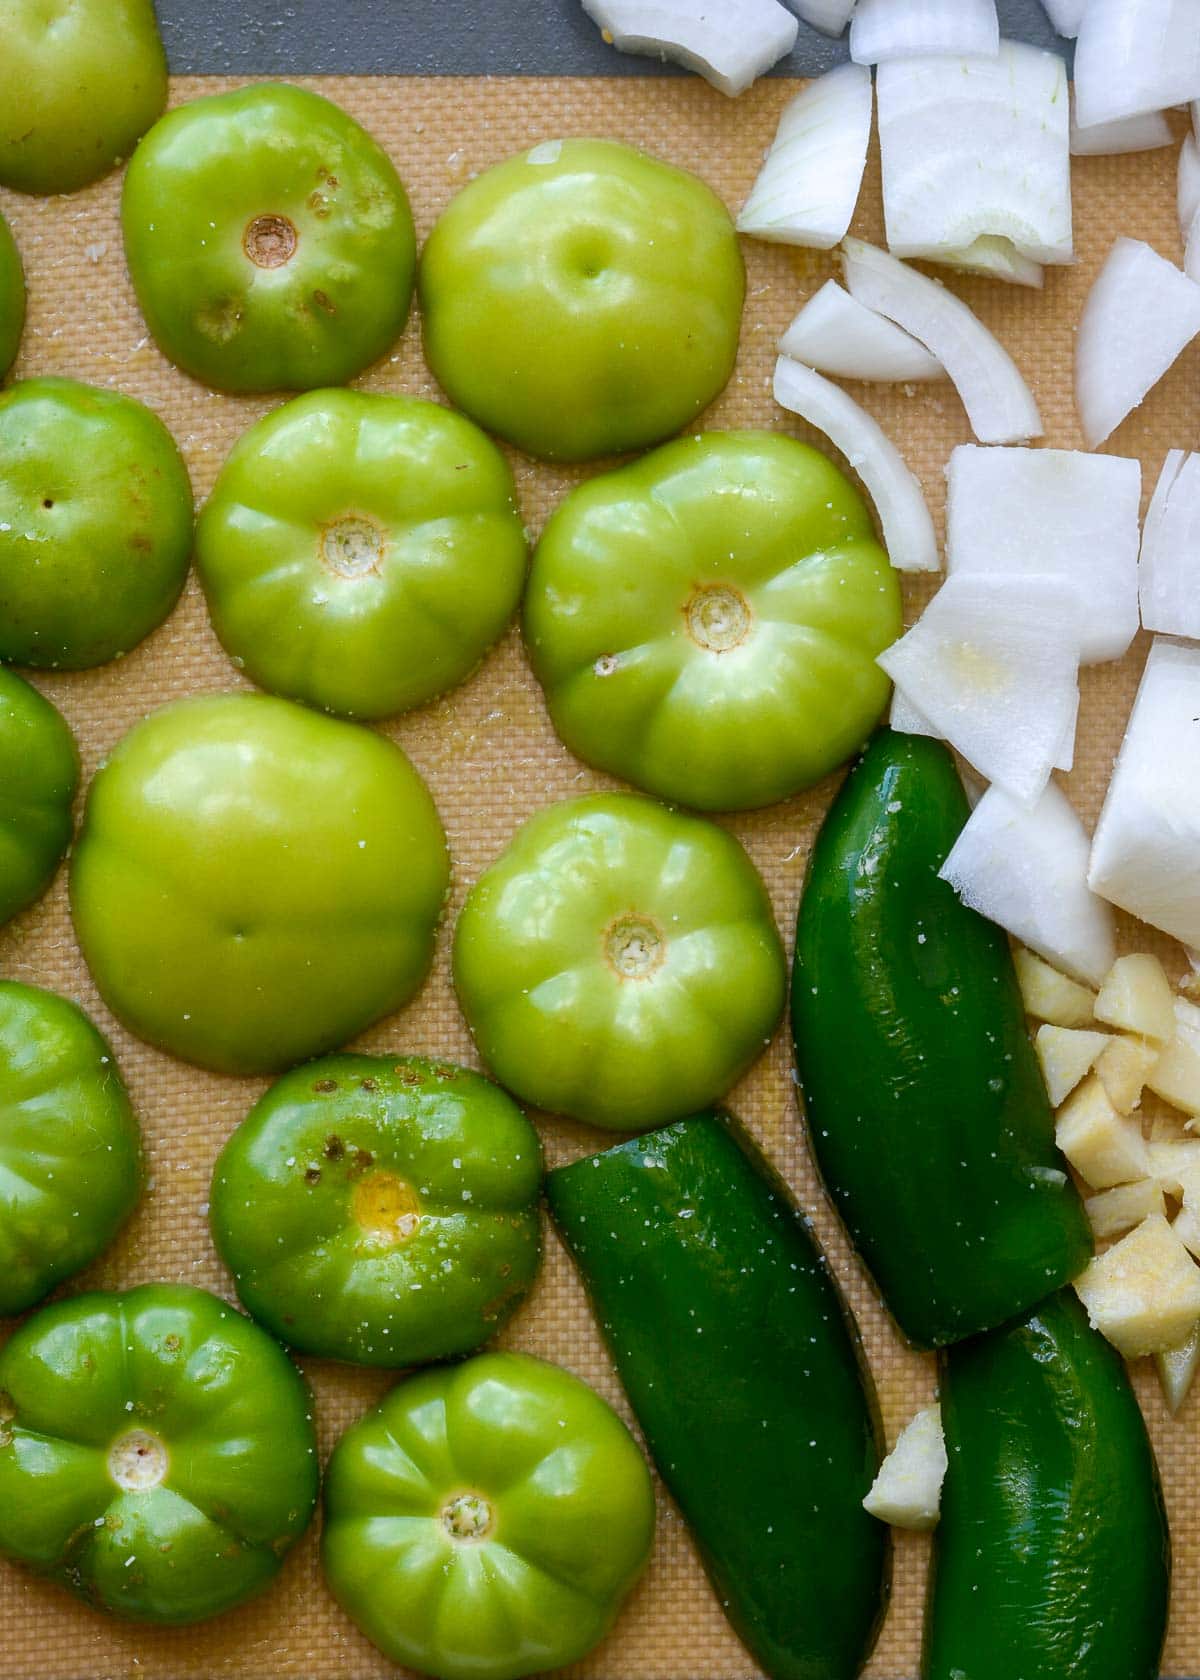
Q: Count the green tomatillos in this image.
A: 14